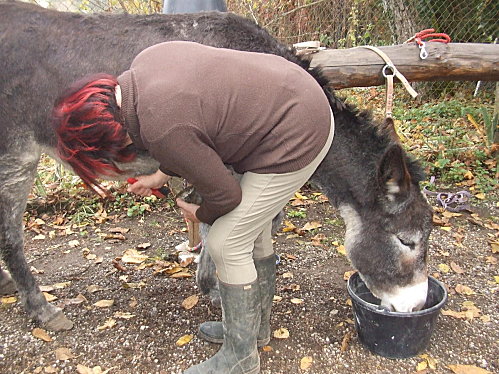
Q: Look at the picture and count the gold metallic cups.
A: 0